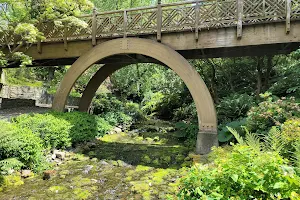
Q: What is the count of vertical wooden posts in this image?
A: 8